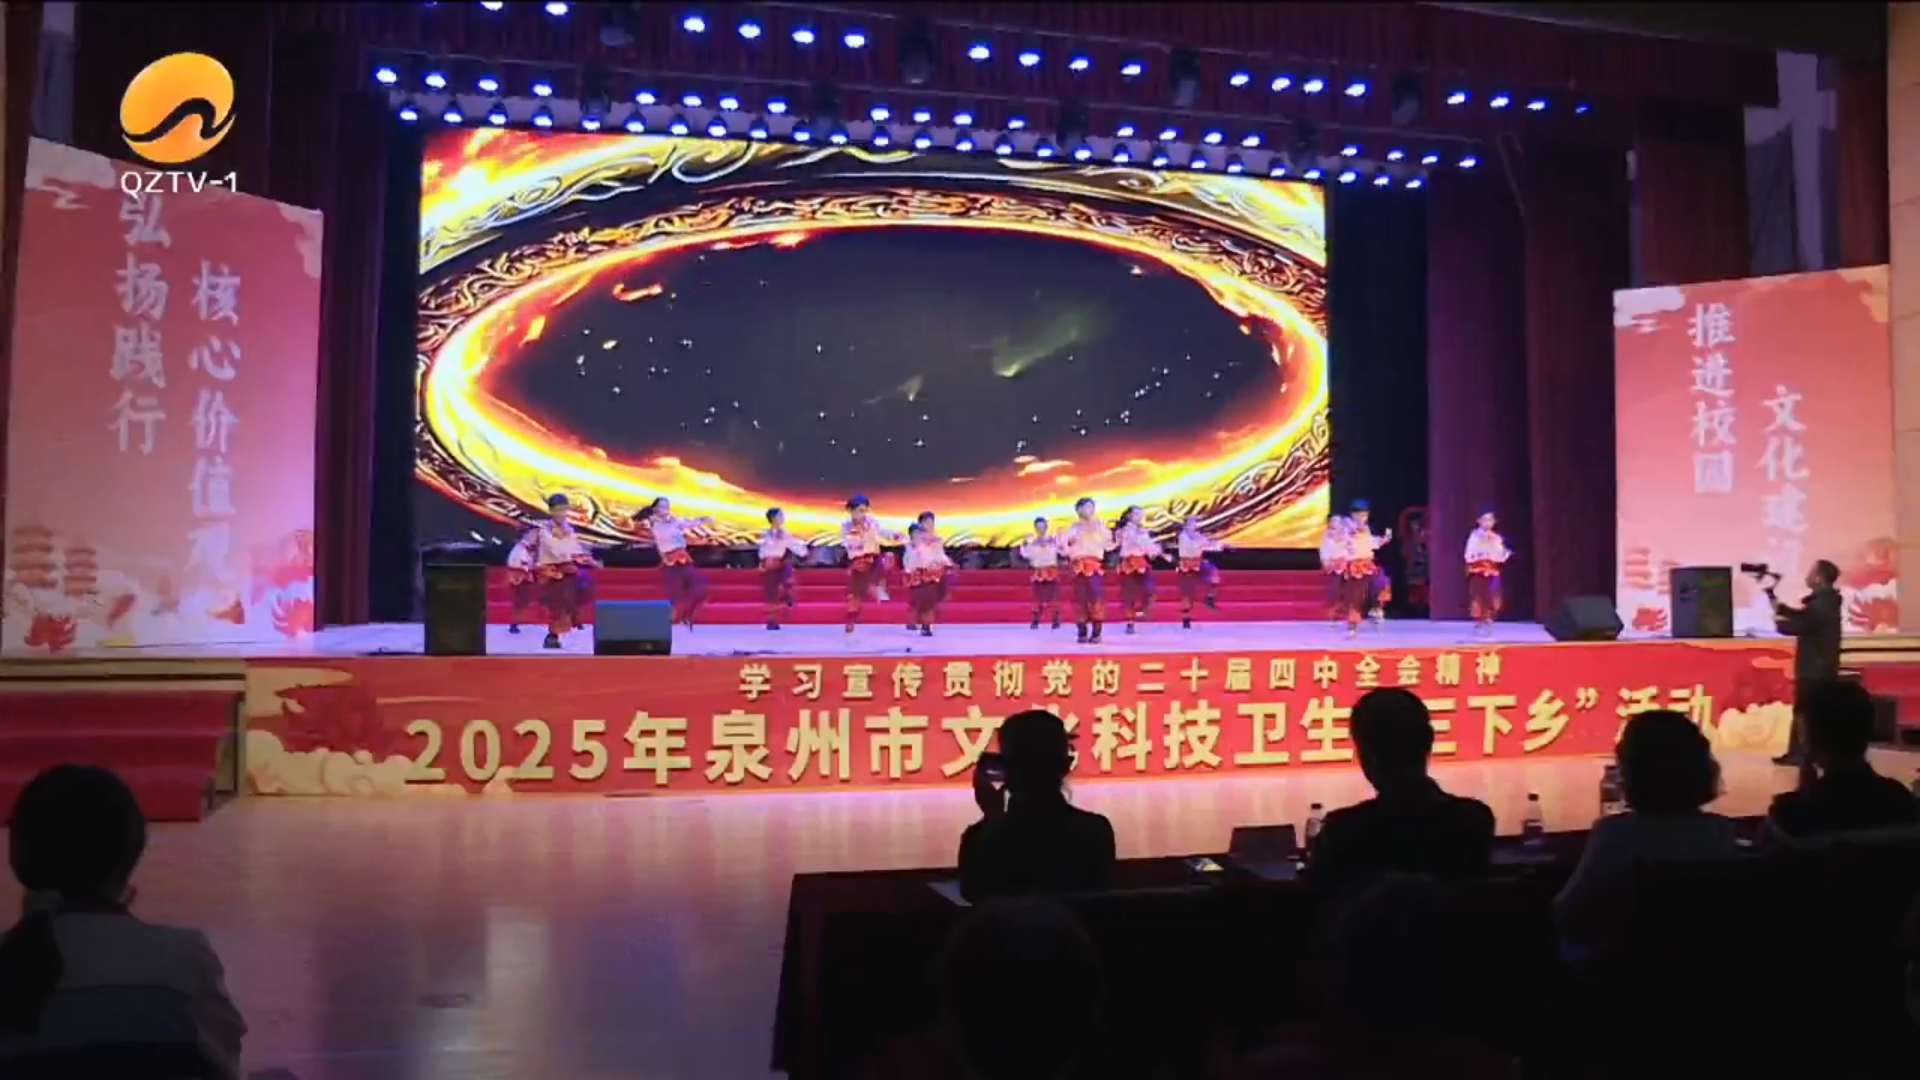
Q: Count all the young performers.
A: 14